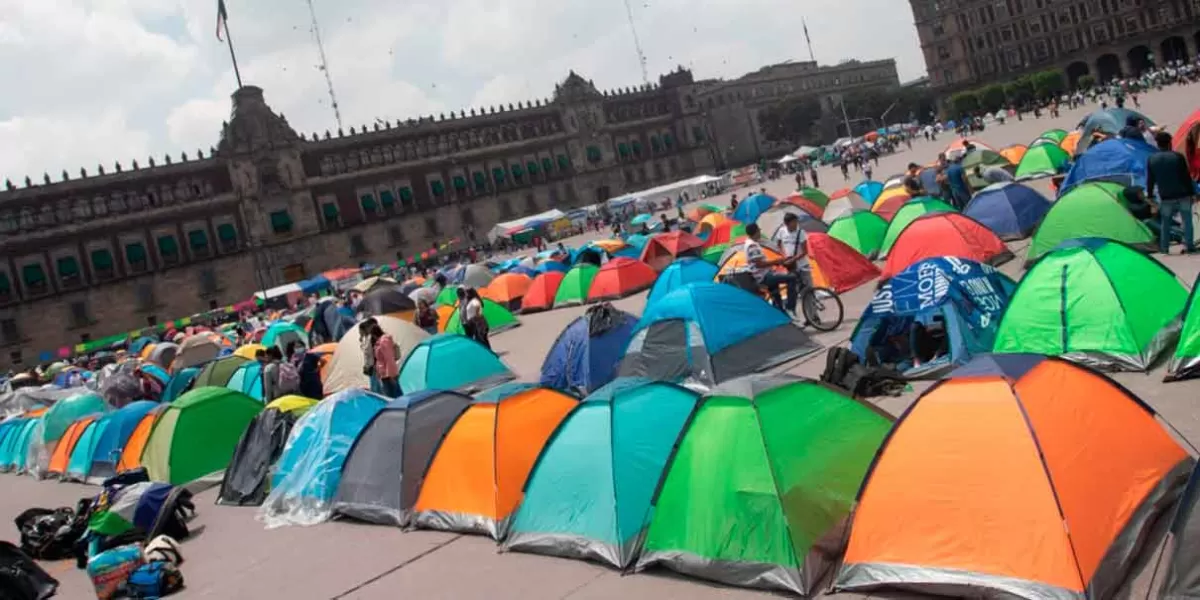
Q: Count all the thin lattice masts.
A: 2